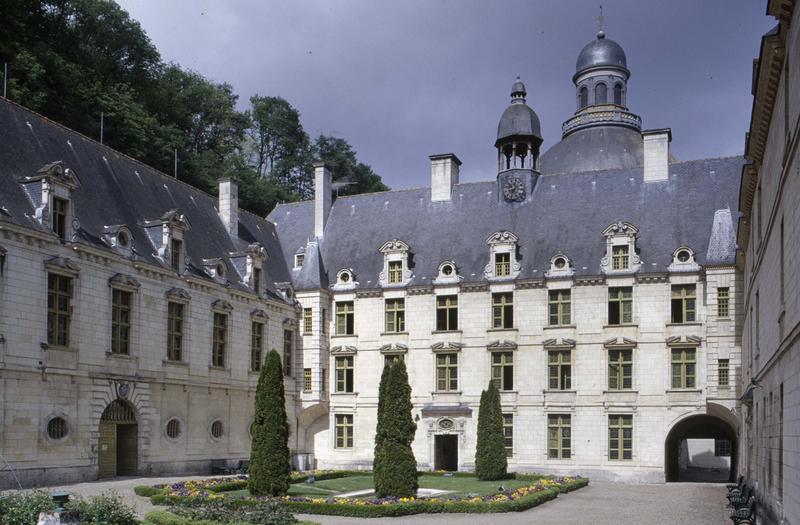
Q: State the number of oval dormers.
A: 7